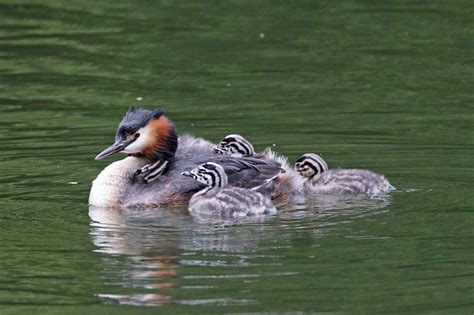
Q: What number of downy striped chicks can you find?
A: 4